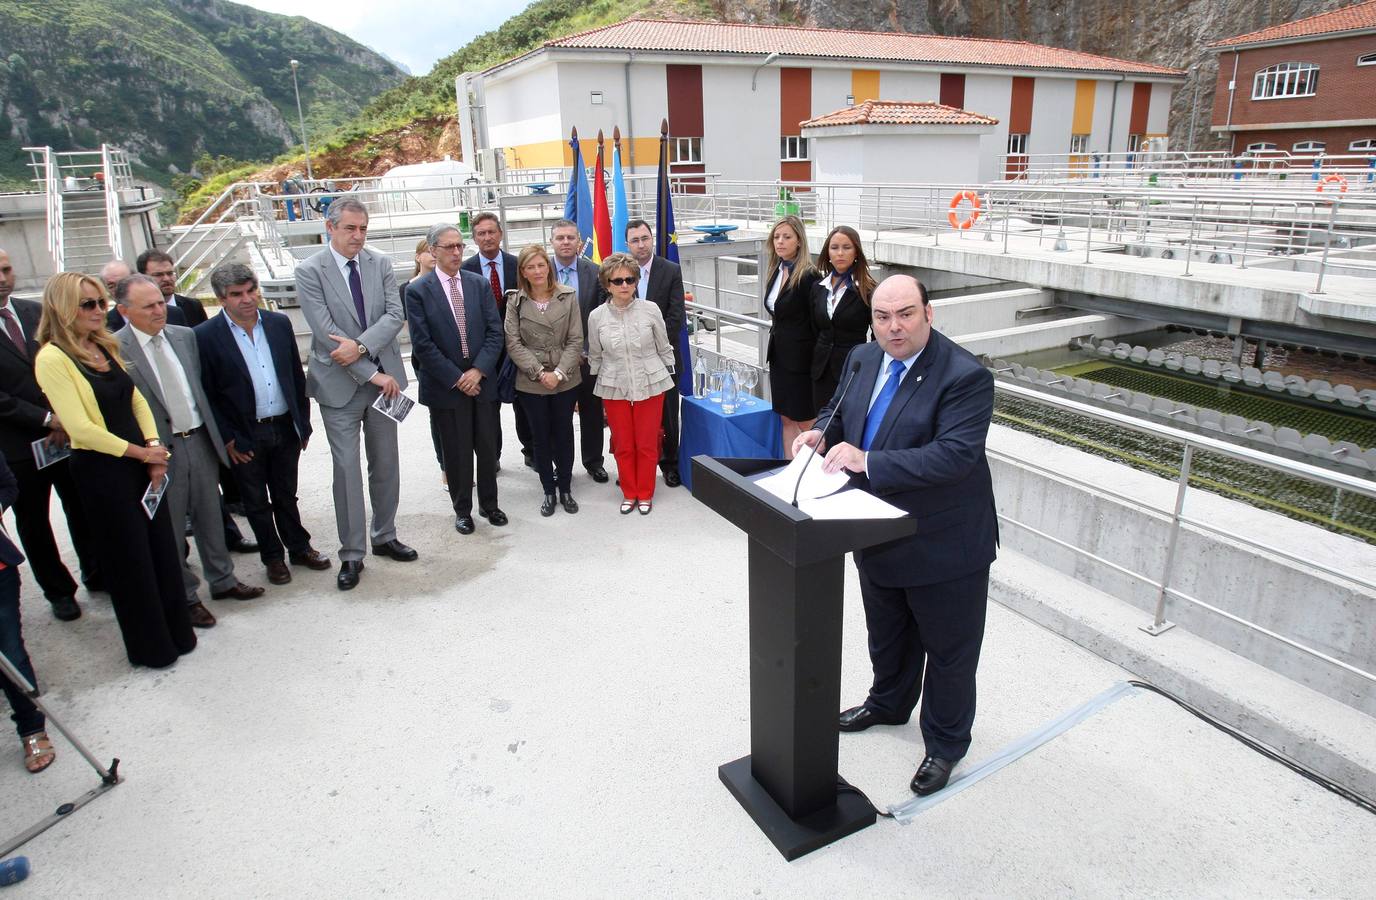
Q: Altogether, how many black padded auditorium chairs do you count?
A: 0